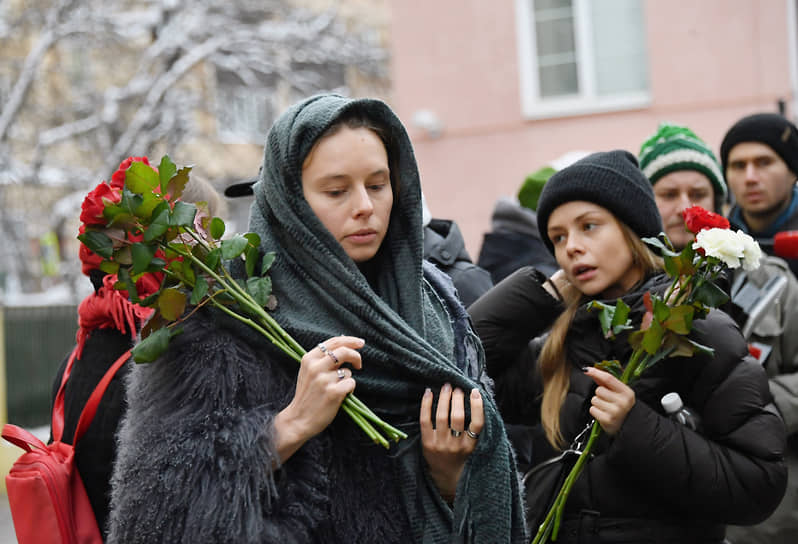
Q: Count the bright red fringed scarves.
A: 1